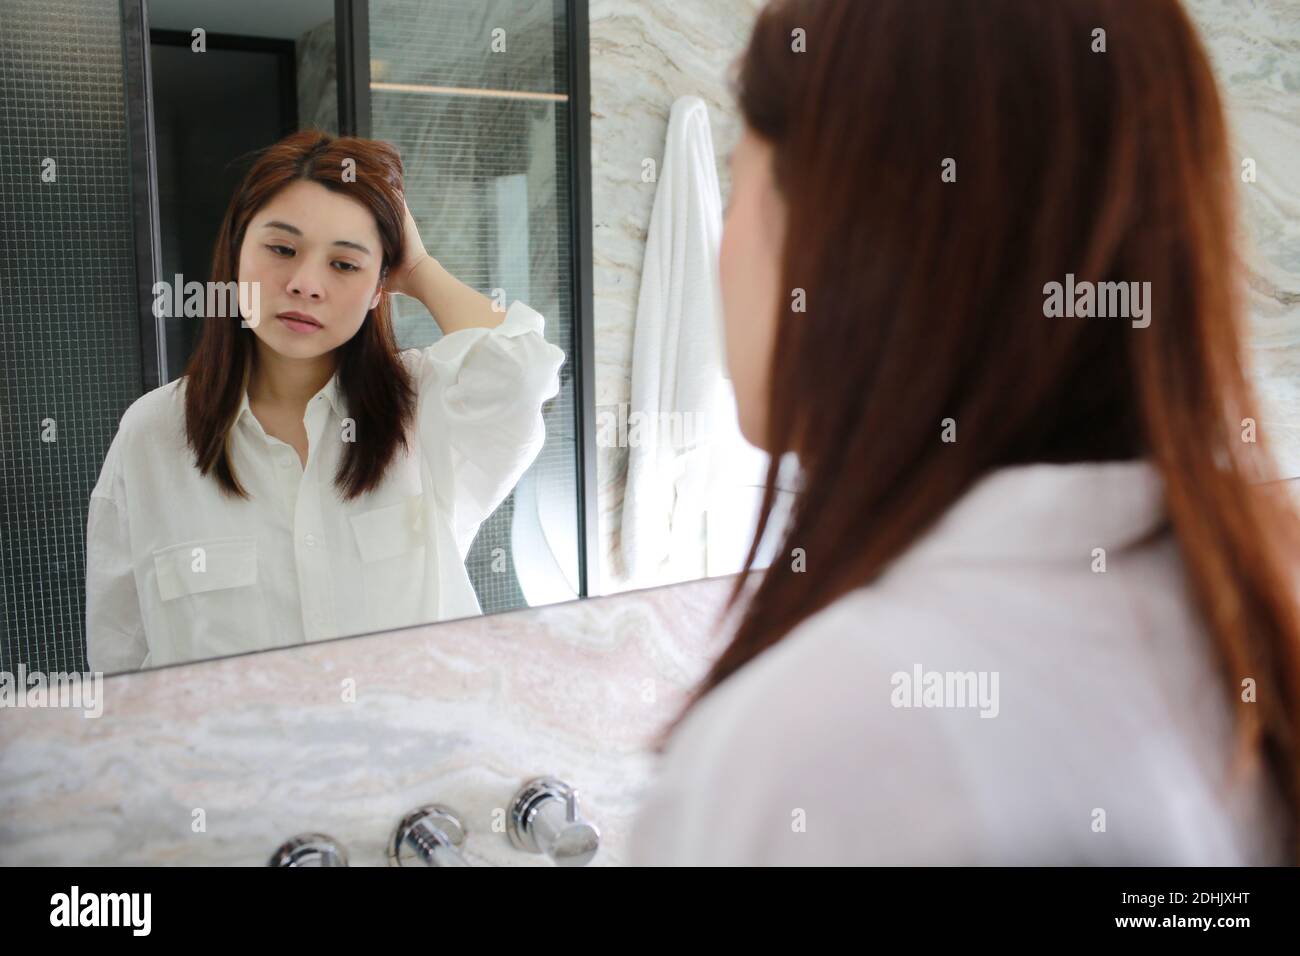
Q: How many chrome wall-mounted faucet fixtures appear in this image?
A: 3